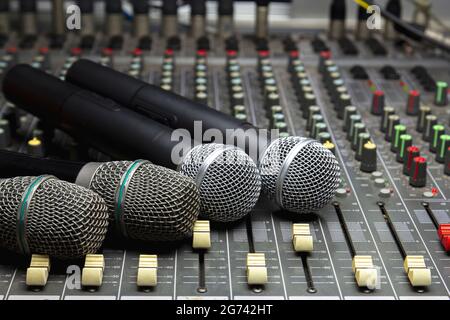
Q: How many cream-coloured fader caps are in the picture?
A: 8